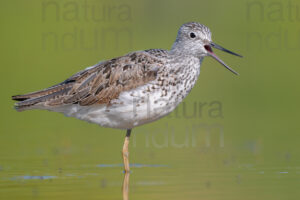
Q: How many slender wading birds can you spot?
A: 1